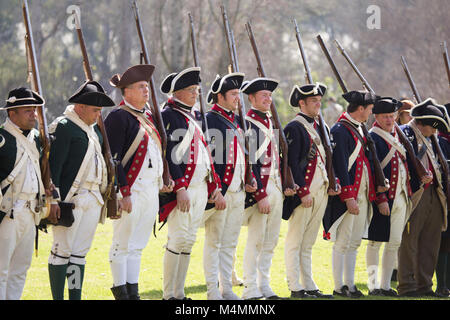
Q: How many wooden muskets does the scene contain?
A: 11